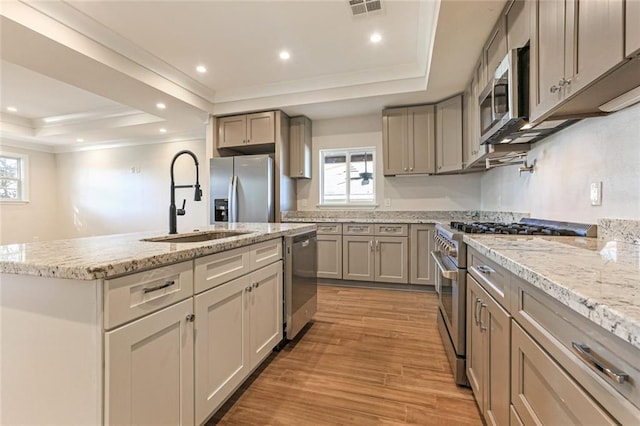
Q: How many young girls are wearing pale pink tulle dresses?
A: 0